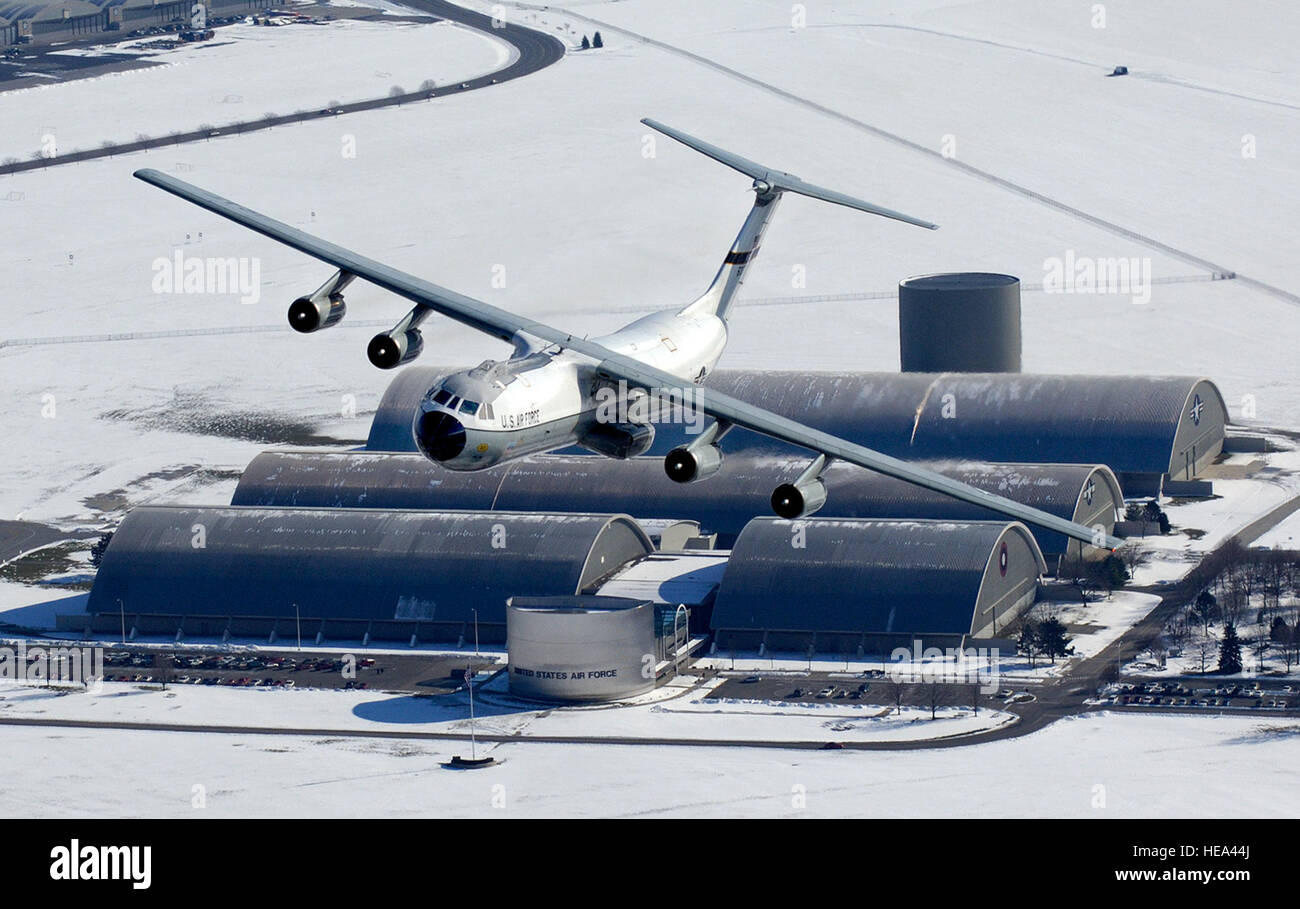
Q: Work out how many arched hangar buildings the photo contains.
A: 4